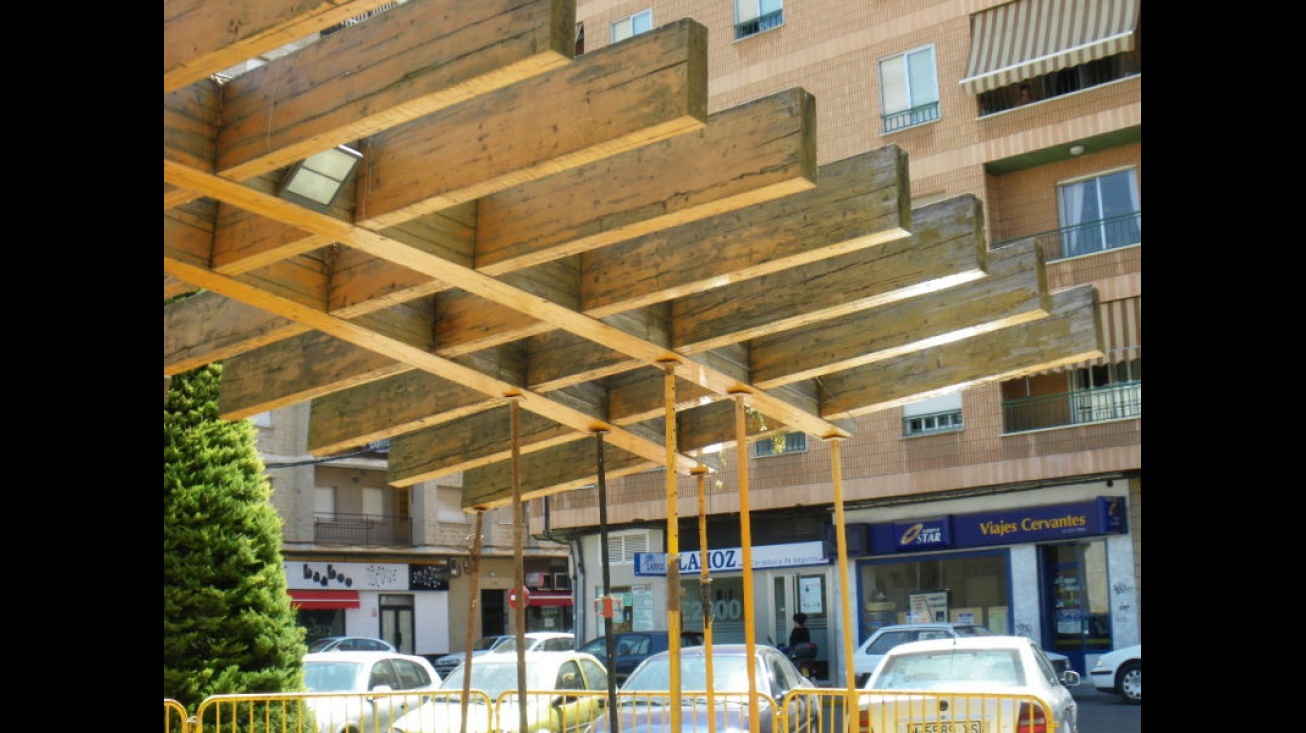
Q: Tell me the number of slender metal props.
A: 7